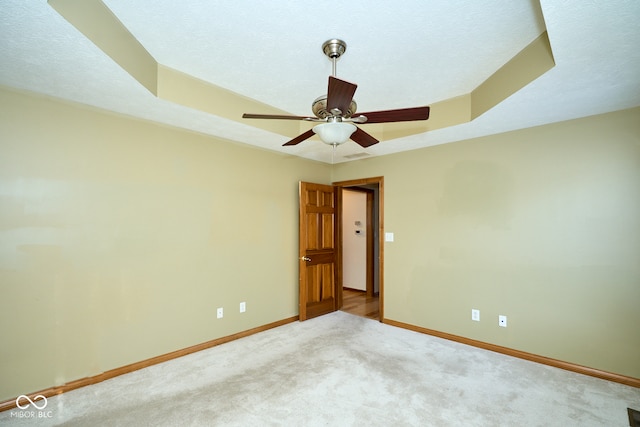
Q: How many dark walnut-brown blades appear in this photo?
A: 5